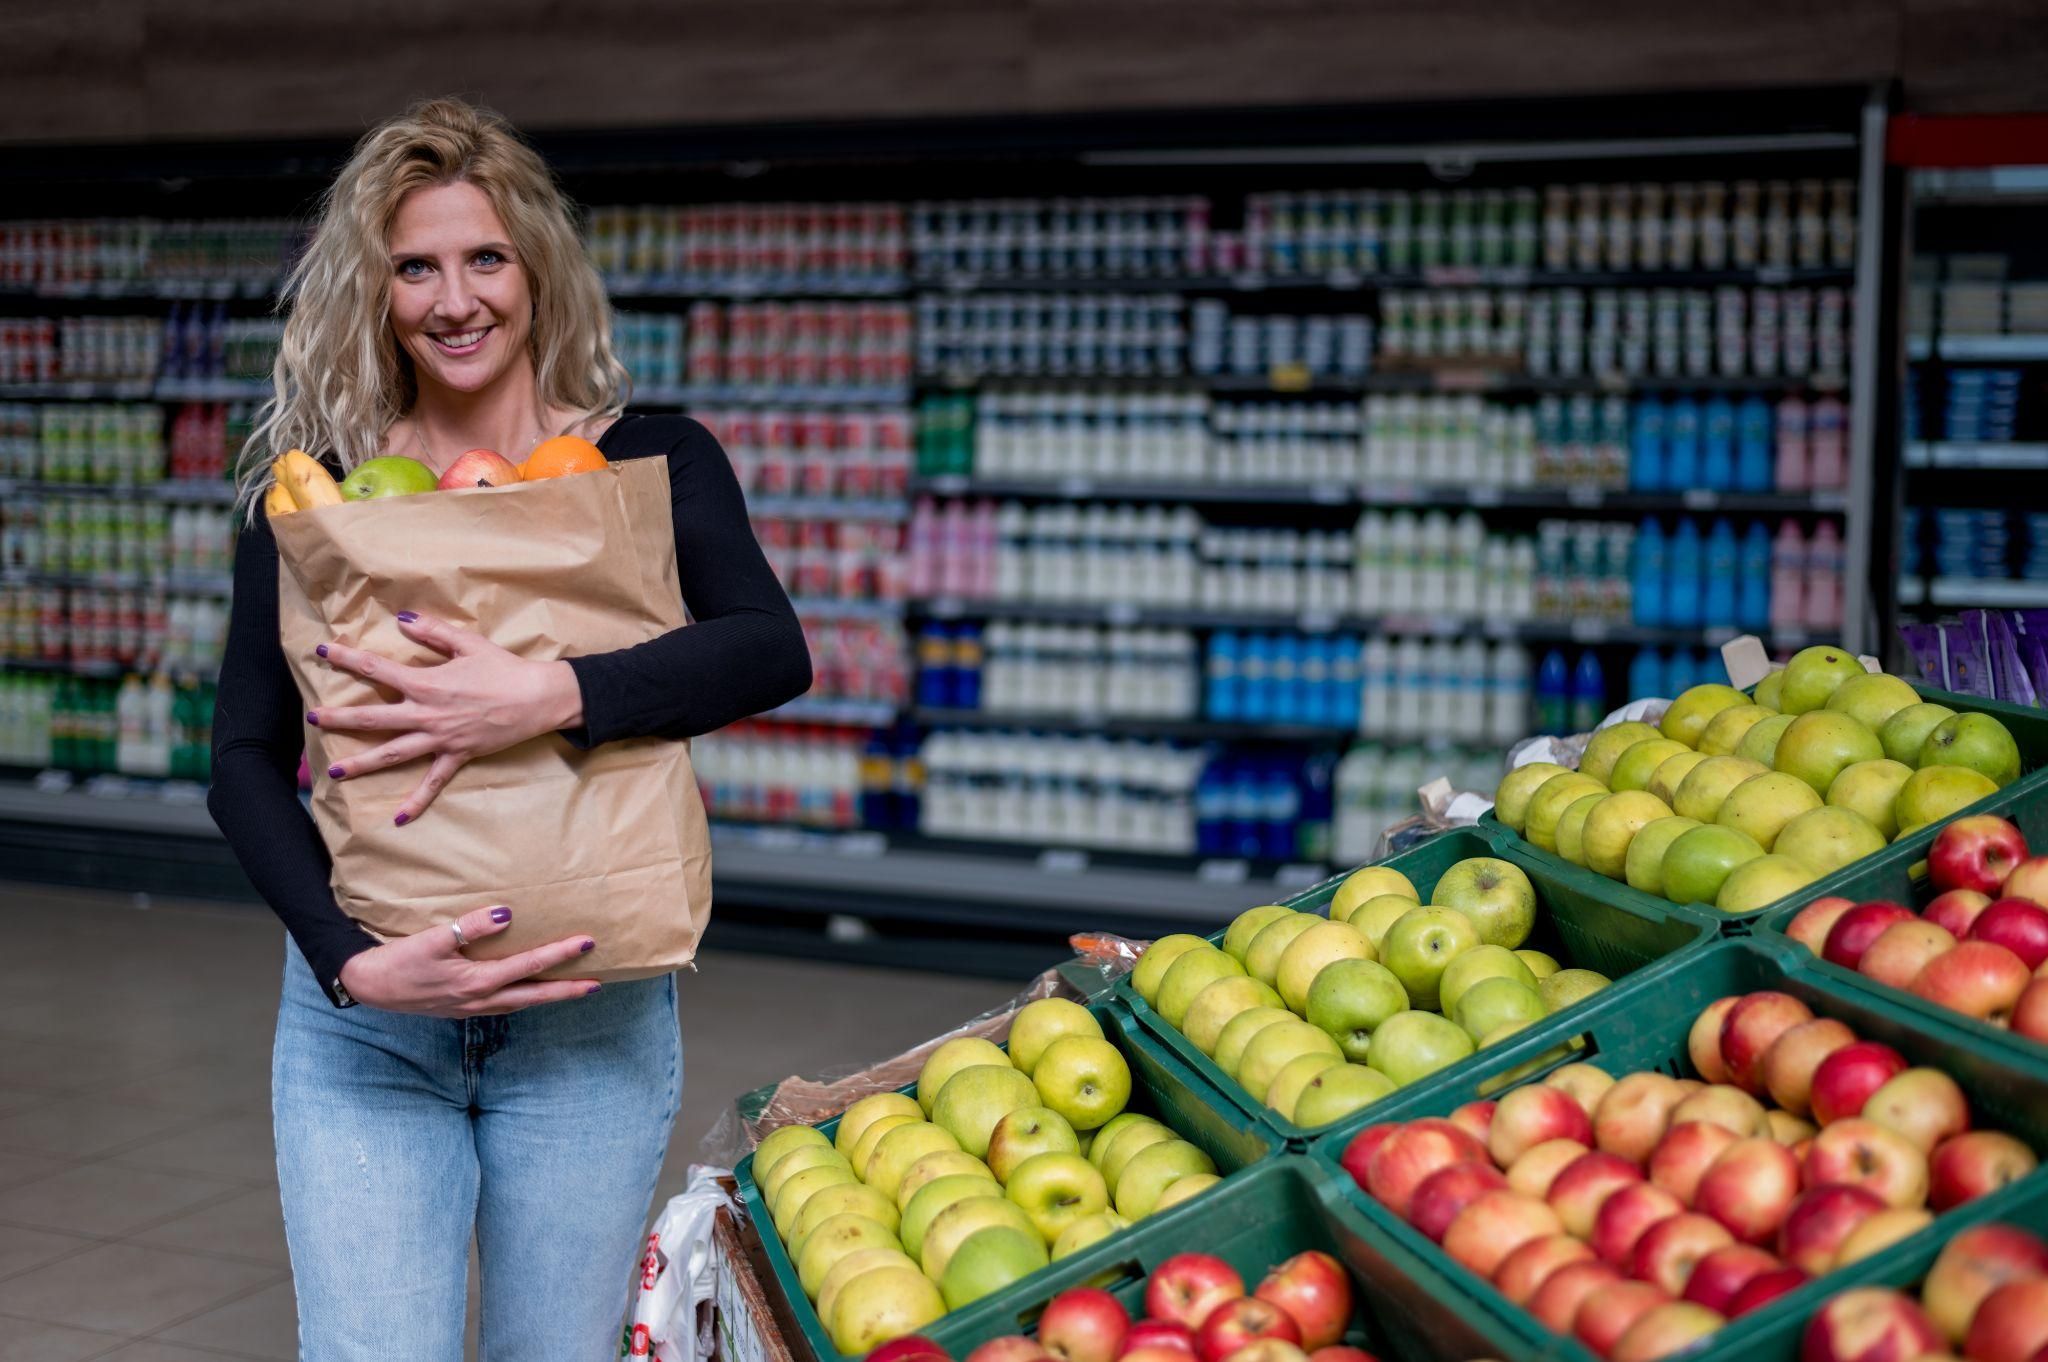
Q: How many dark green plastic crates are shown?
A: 7